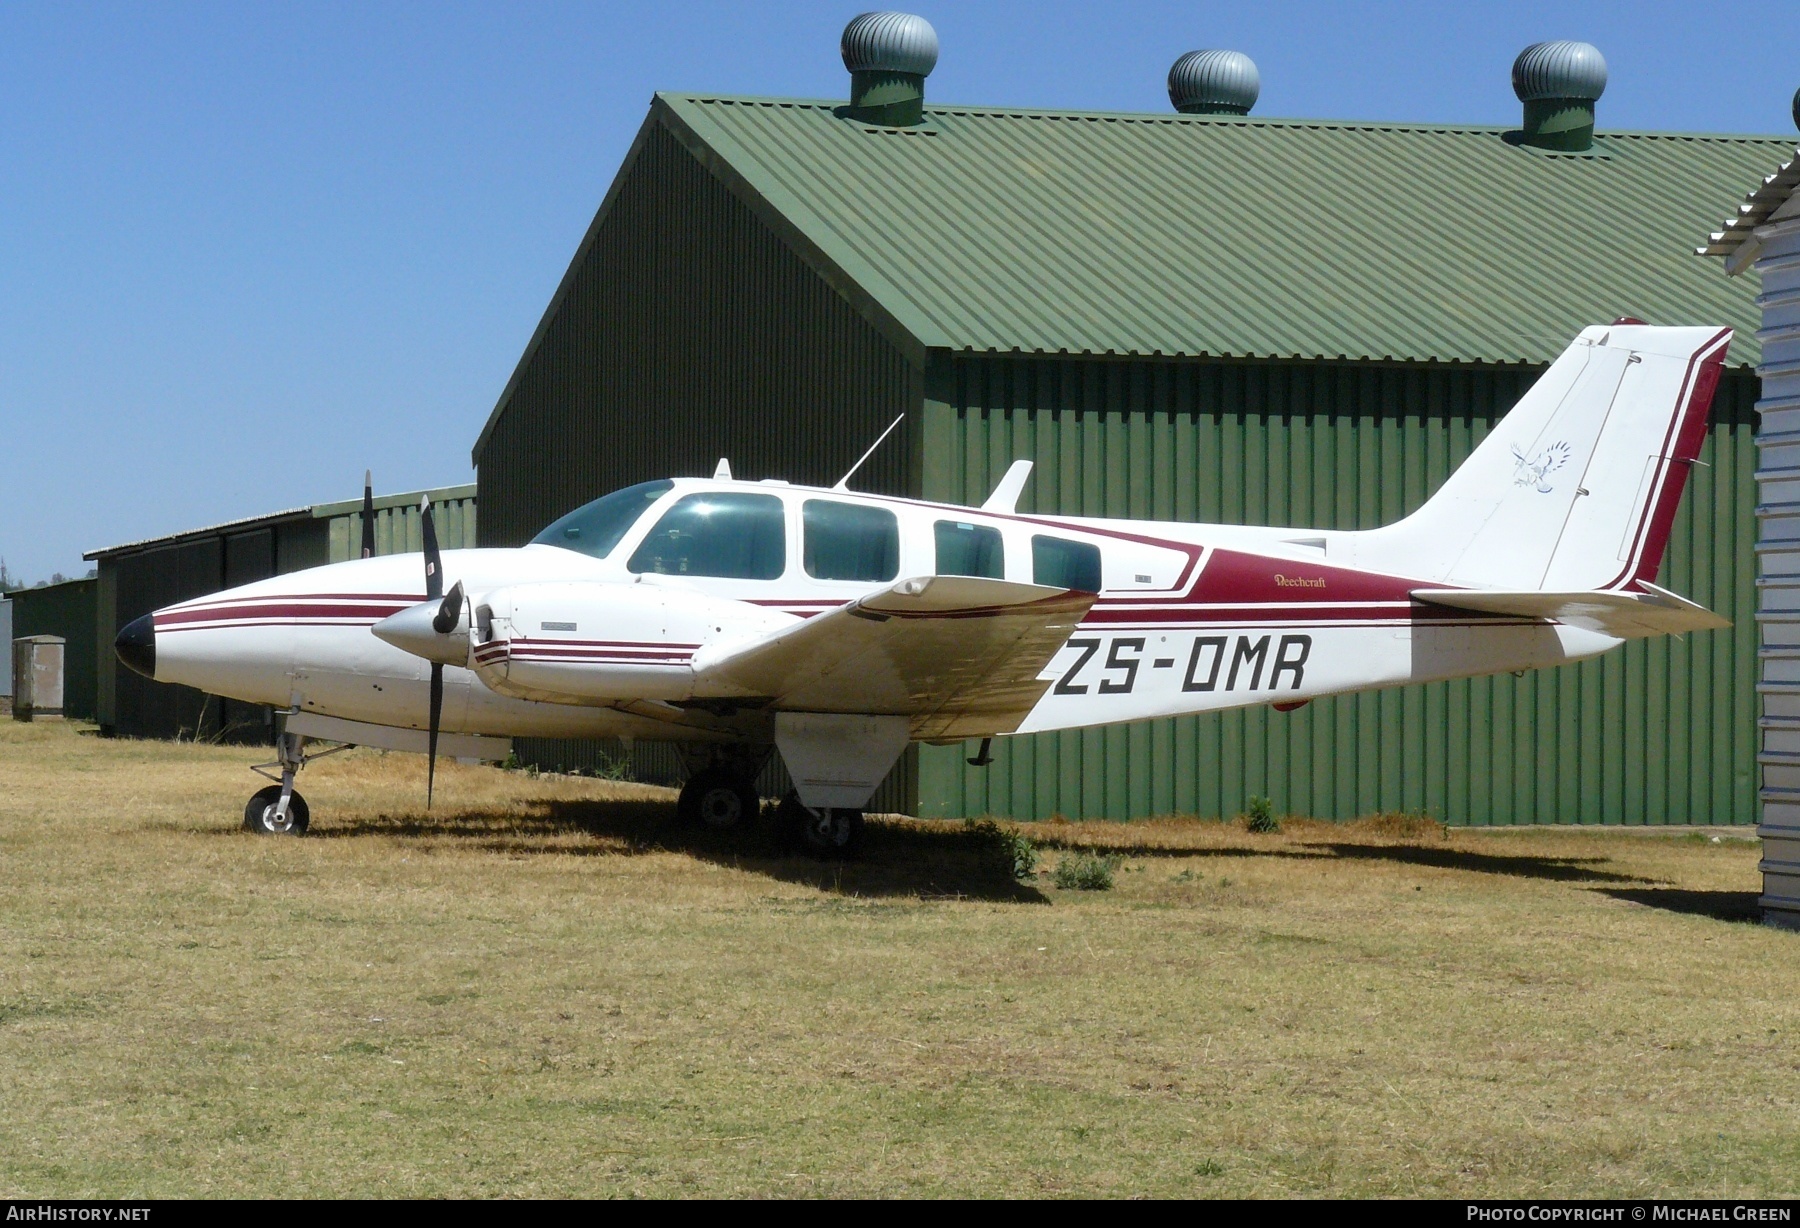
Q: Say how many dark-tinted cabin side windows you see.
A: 4